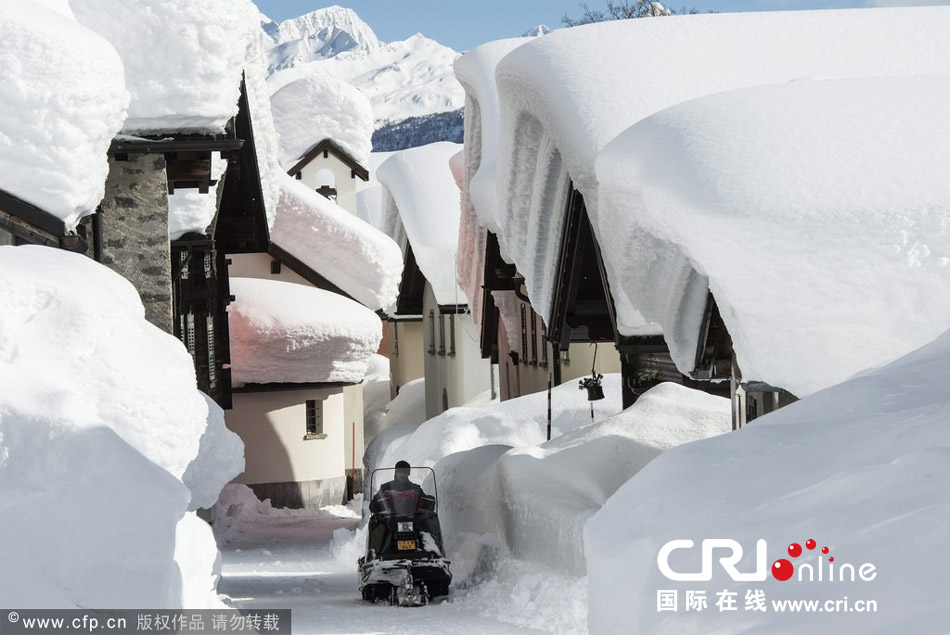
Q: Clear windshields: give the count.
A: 1